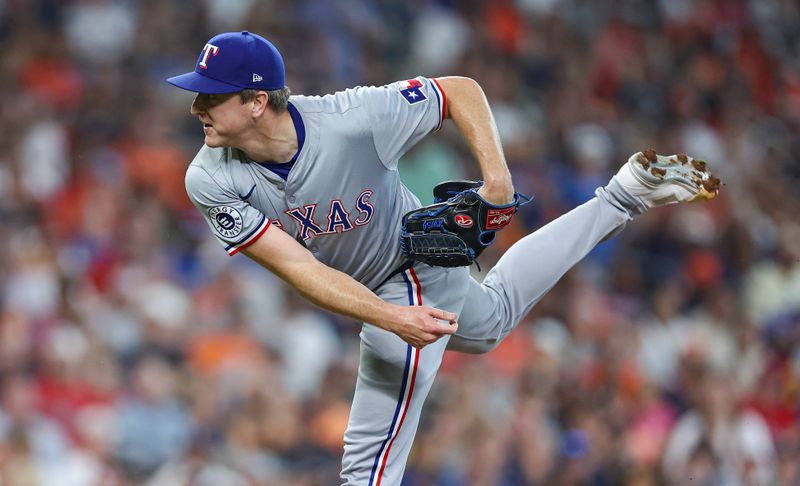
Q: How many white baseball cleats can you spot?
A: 1